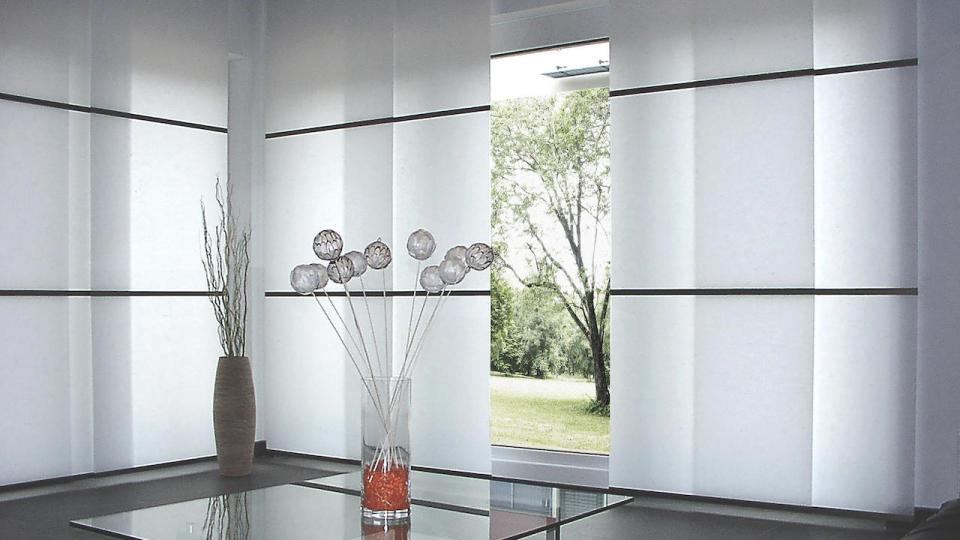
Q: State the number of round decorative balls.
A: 11